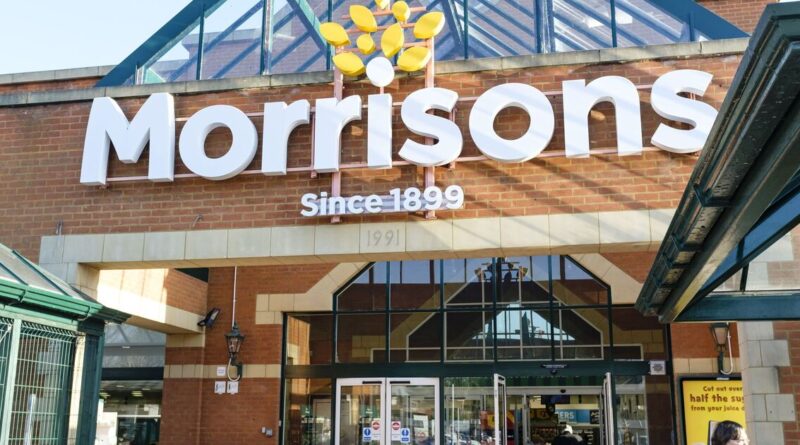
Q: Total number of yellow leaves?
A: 9